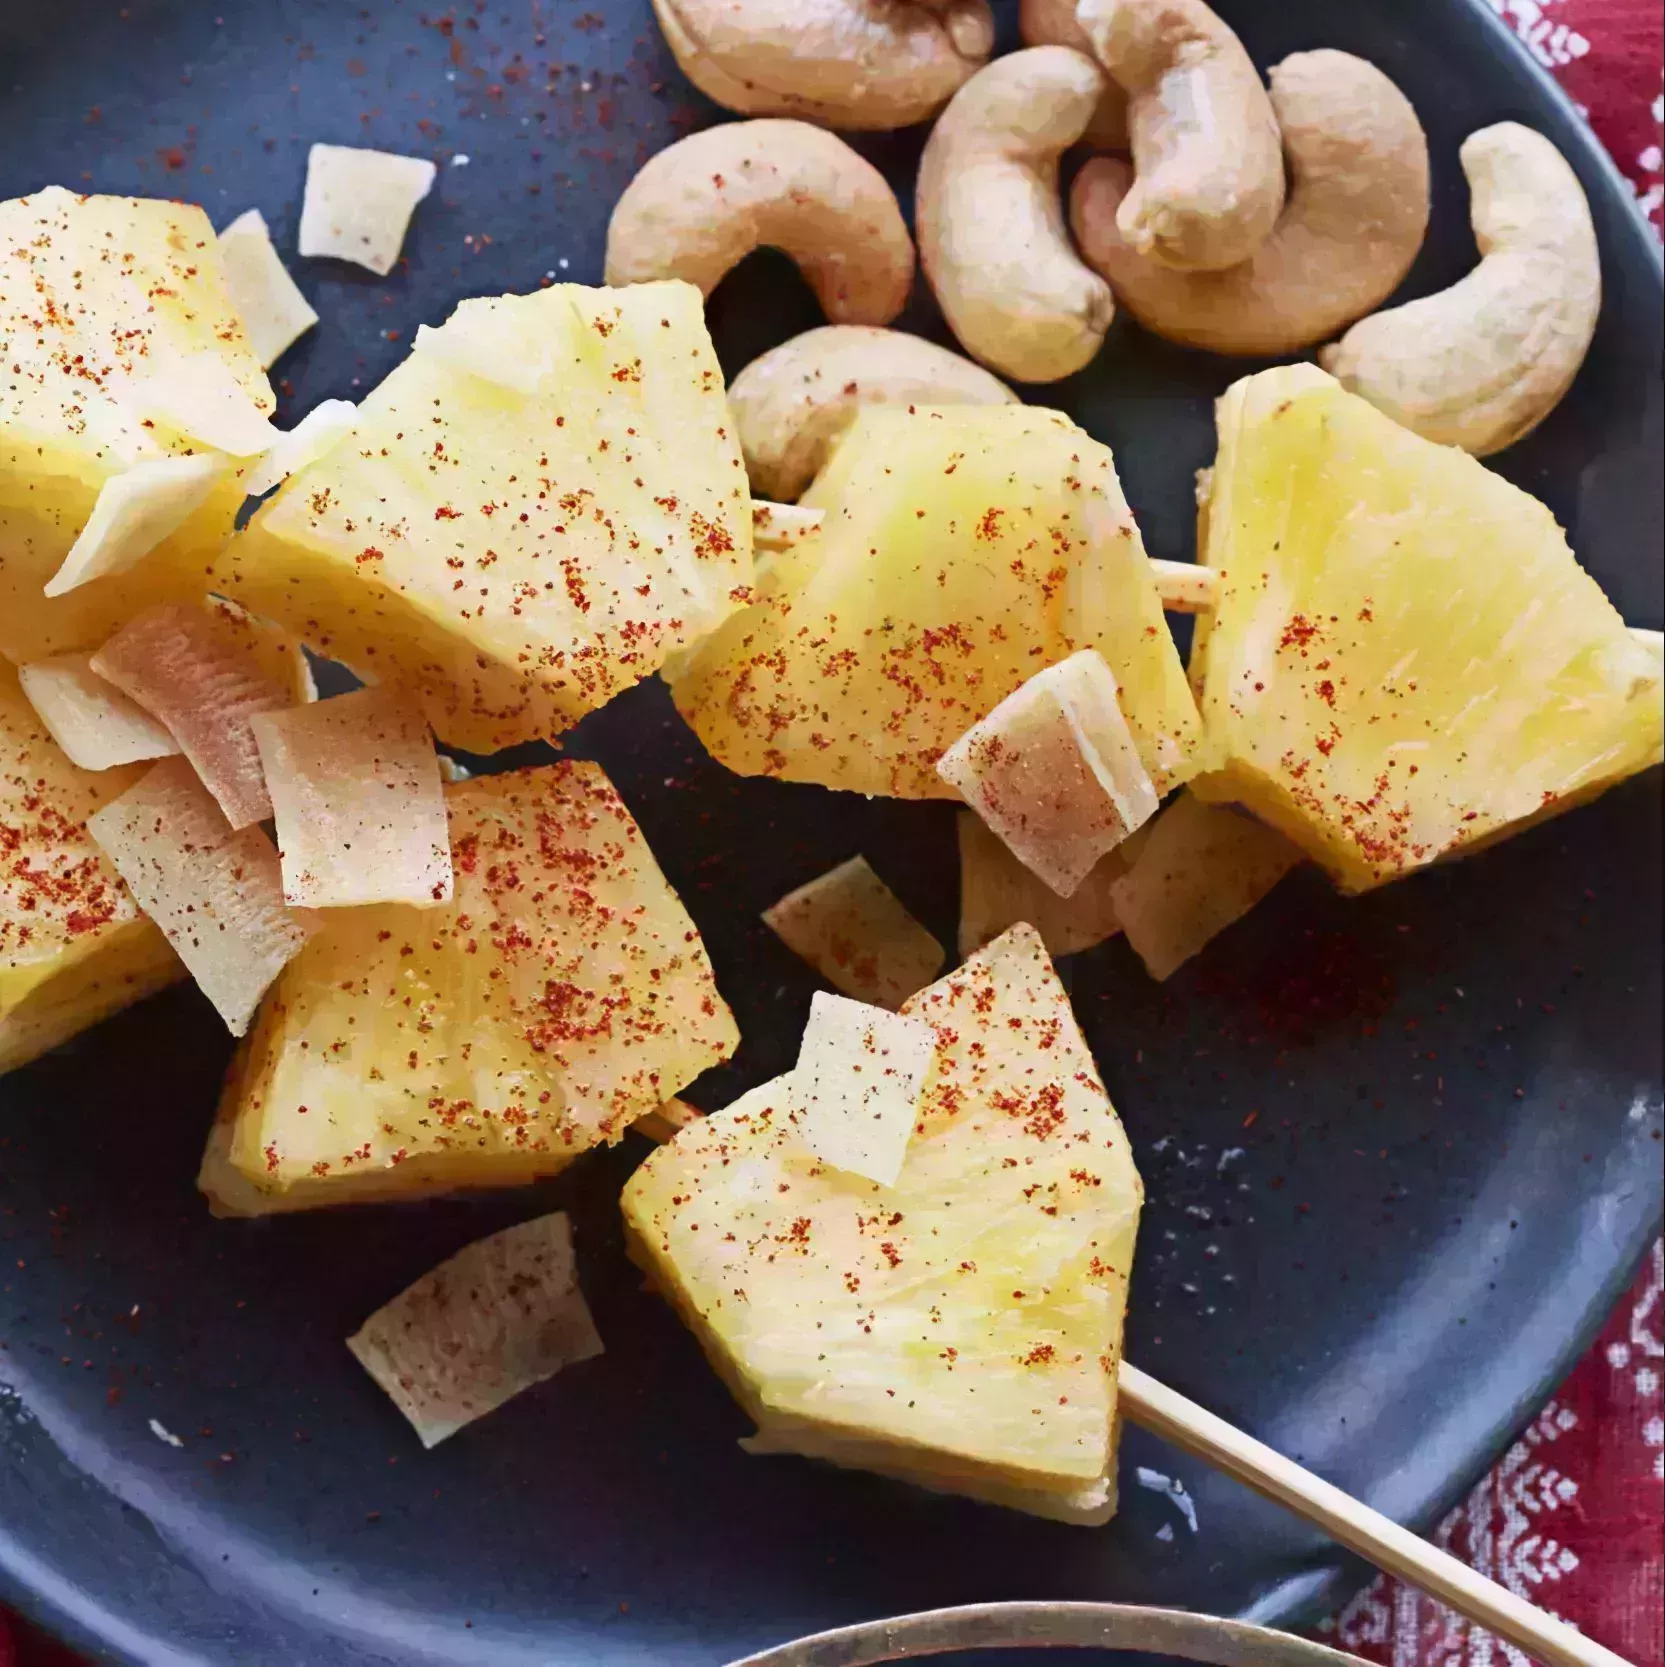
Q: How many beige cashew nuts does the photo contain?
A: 8